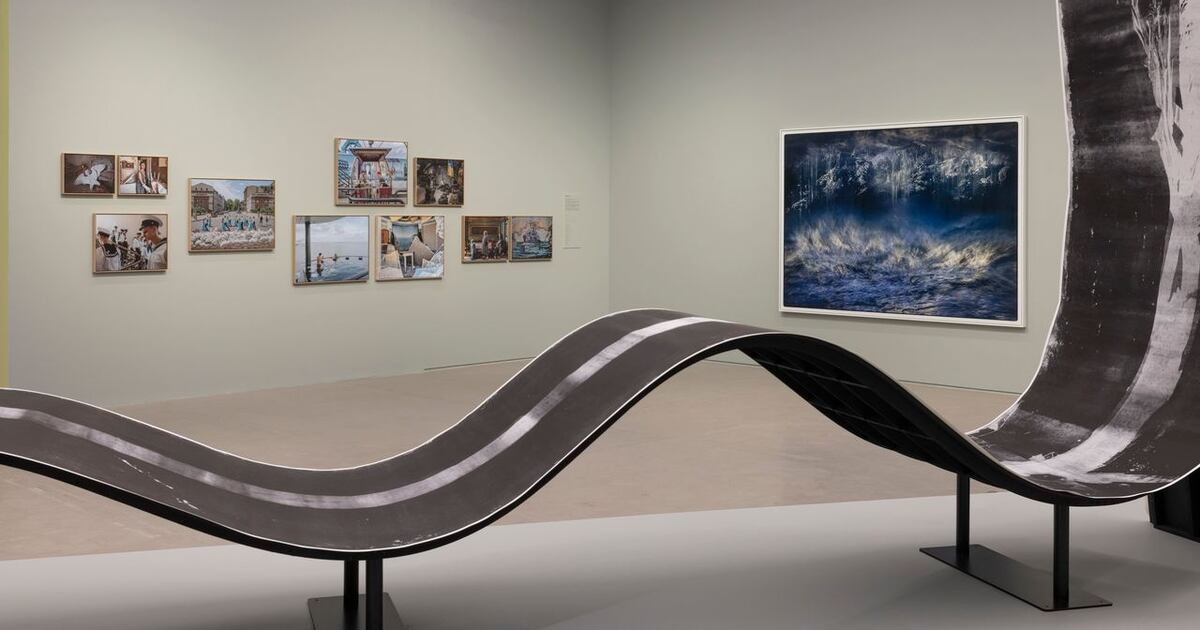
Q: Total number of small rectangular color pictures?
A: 10